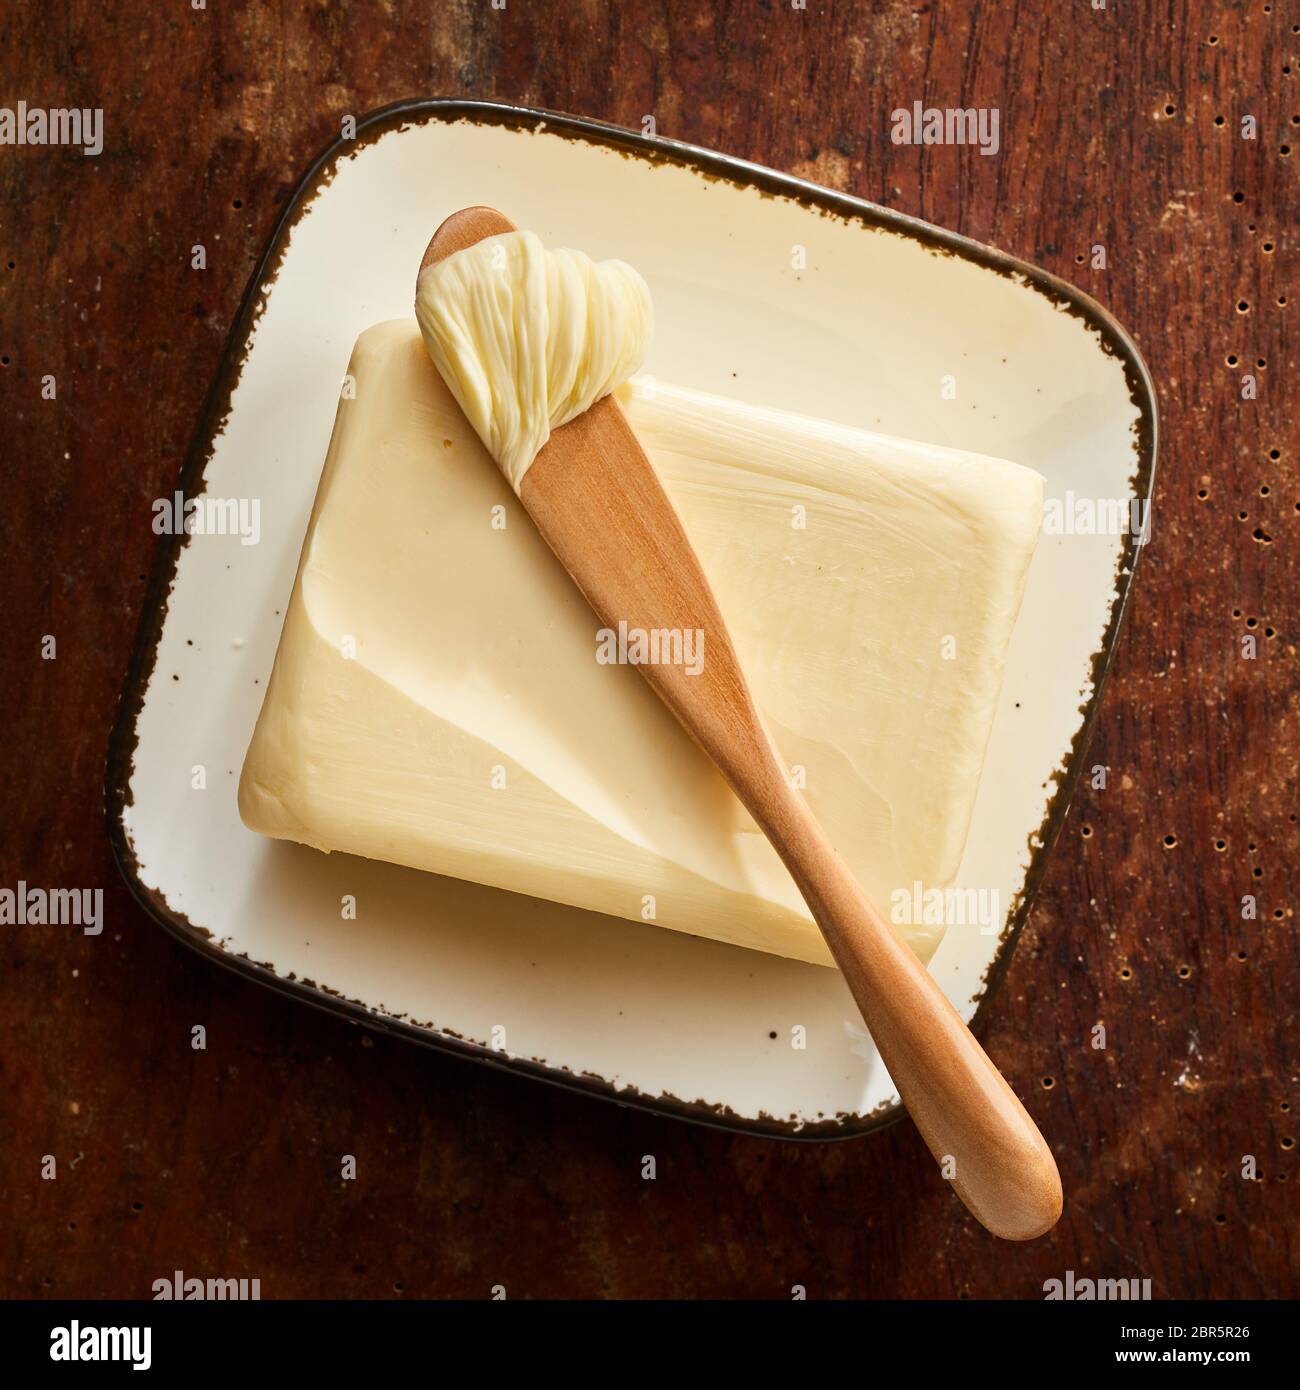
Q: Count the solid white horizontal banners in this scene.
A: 0